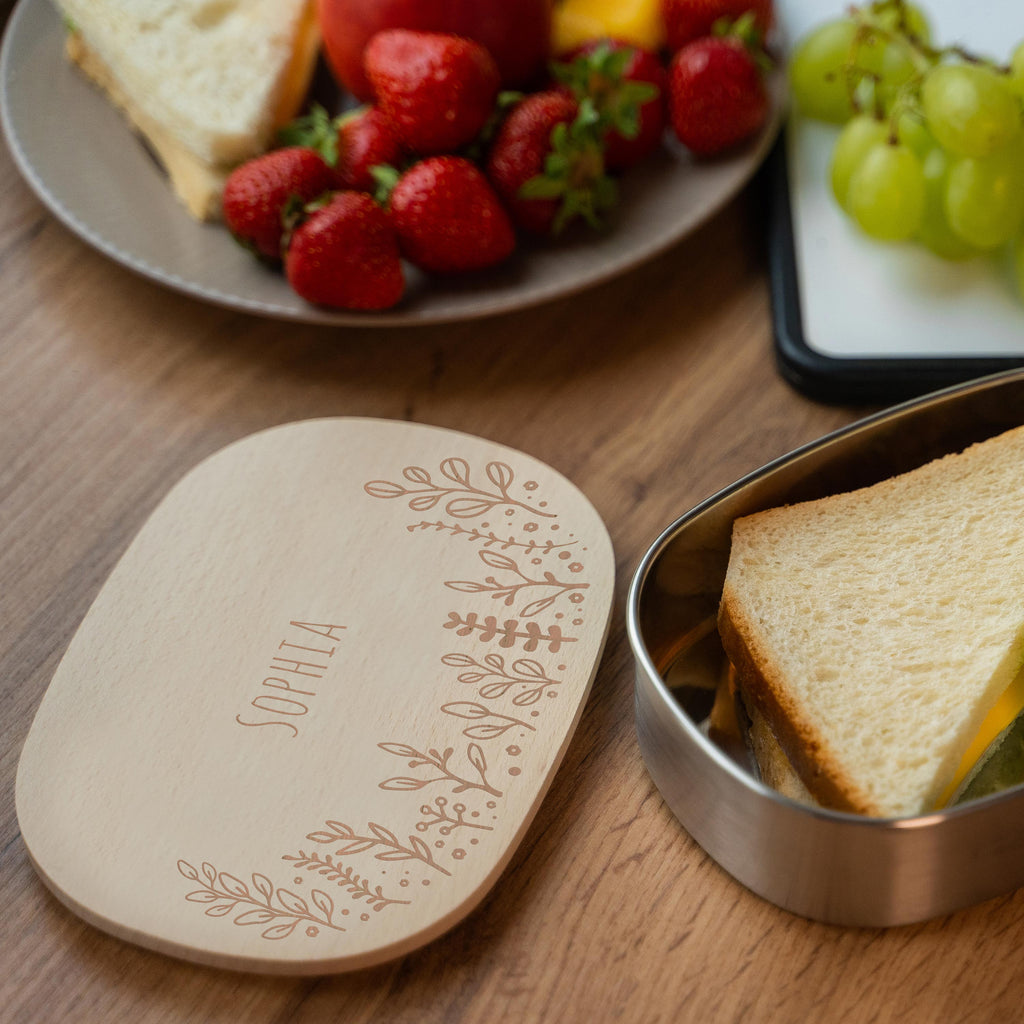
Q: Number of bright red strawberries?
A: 9